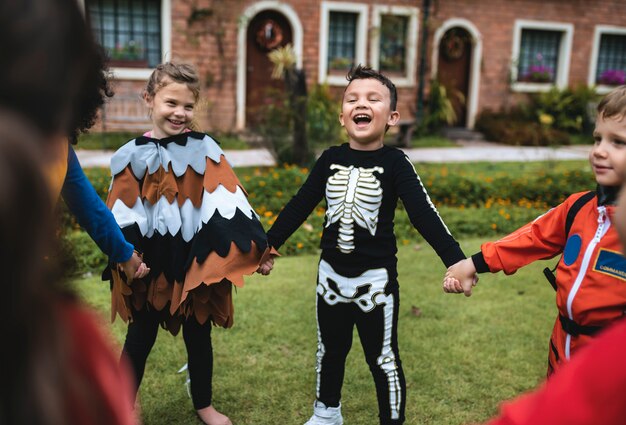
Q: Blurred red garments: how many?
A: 2